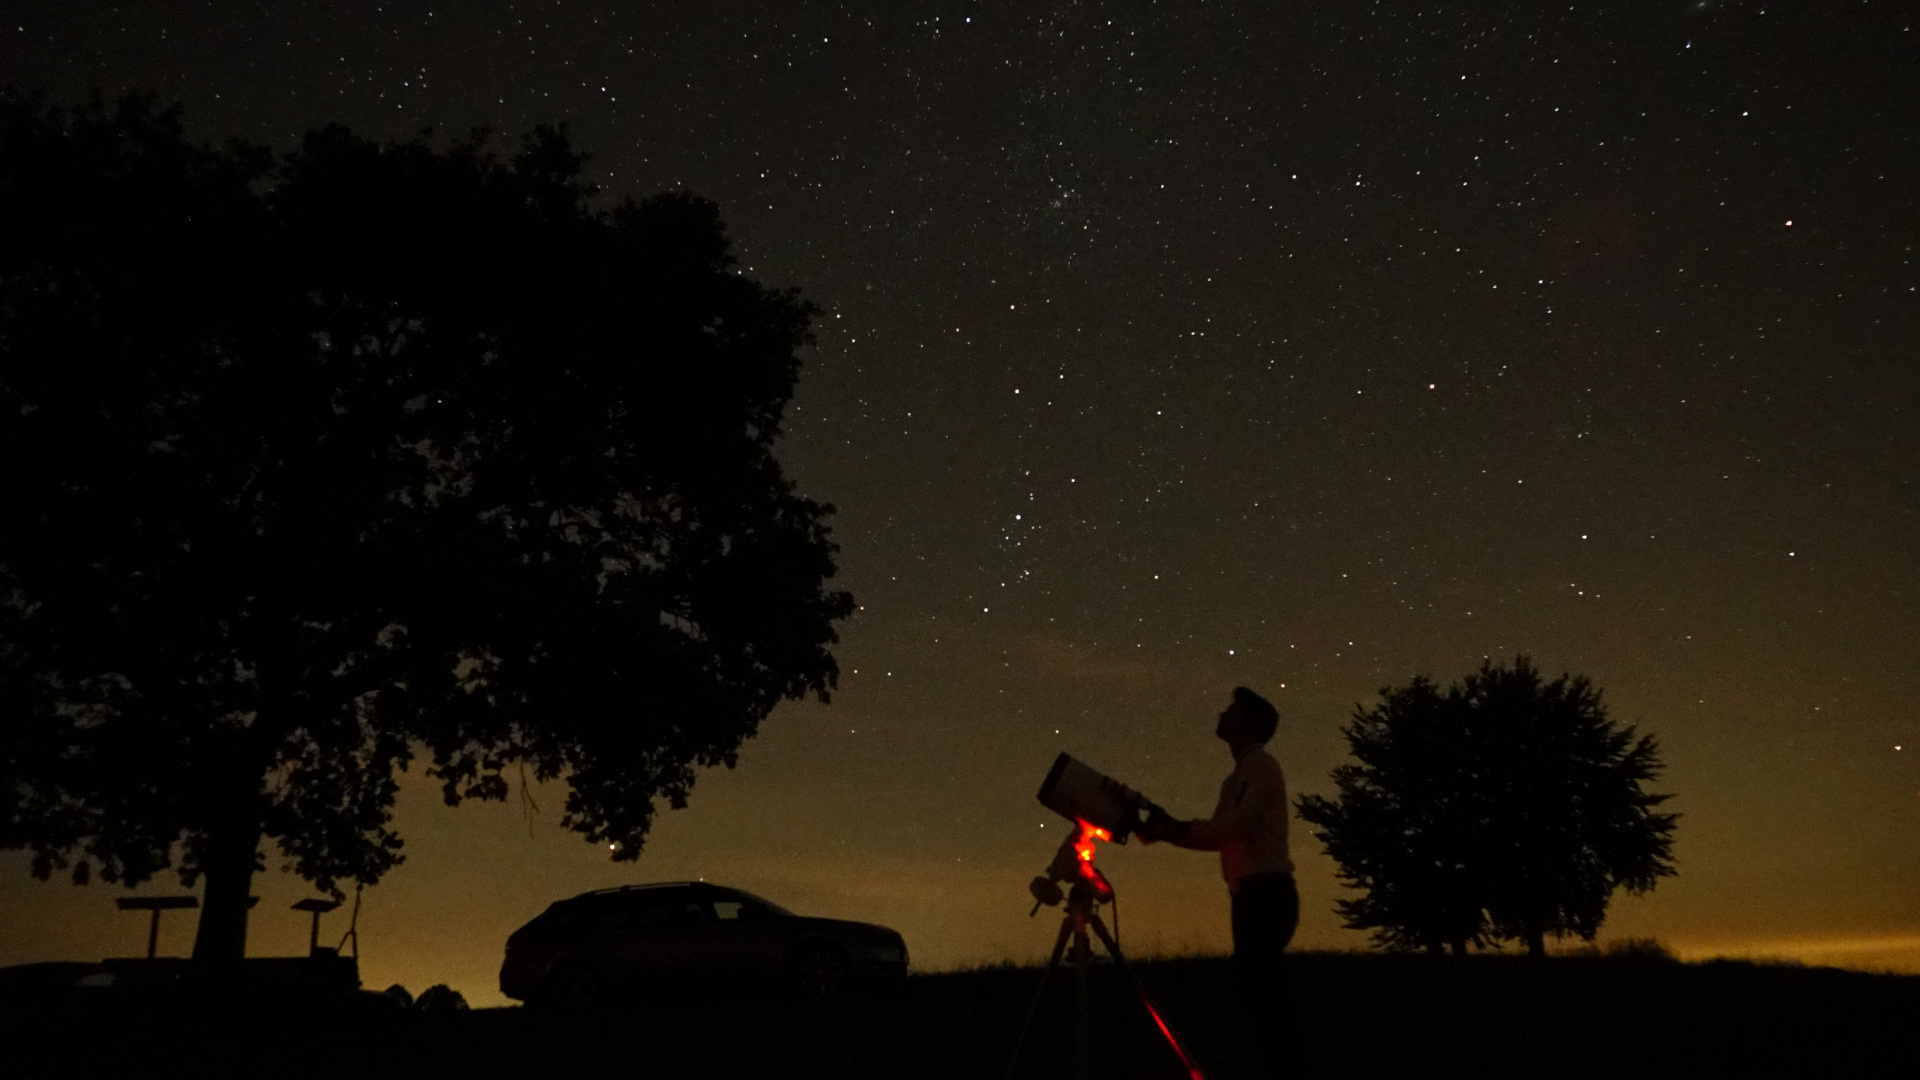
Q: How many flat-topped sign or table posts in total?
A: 2